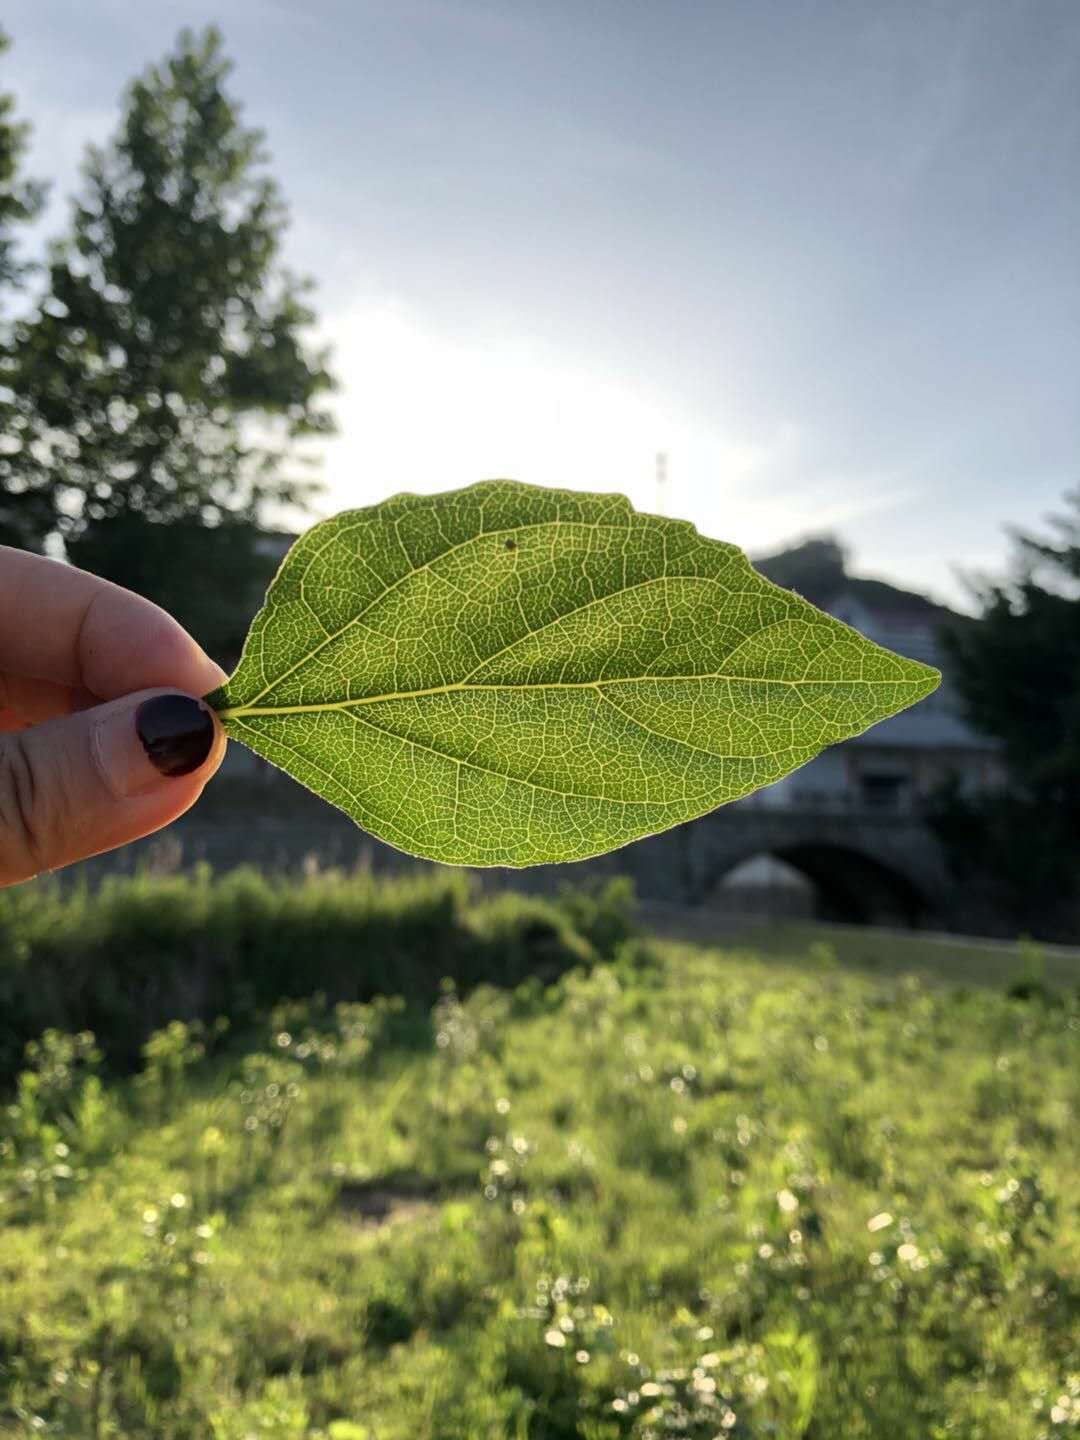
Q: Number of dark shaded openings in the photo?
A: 1